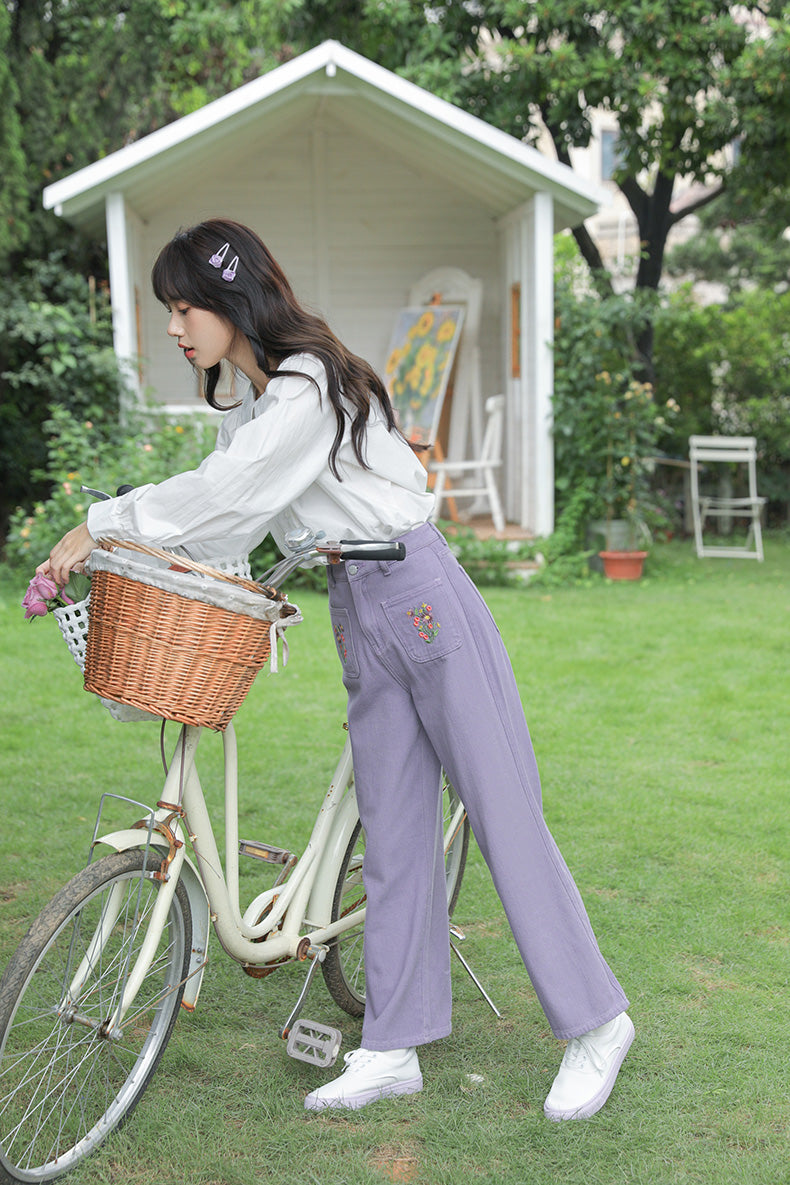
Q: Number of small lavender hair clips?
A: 2